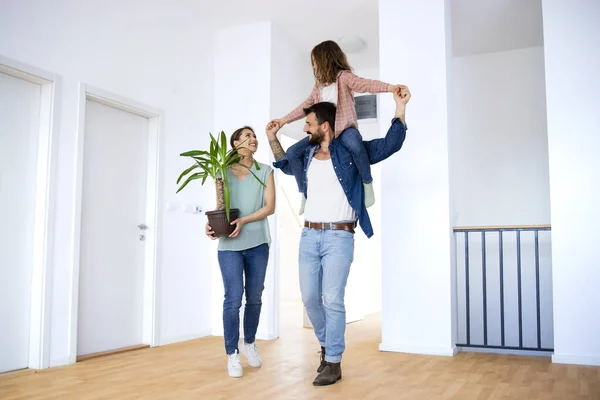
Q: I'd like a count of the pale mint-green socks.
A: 2